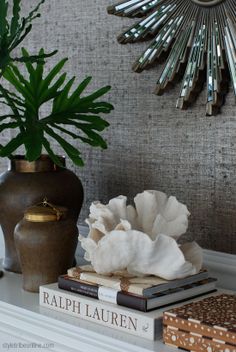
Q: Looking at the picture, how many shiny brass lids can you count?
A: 1